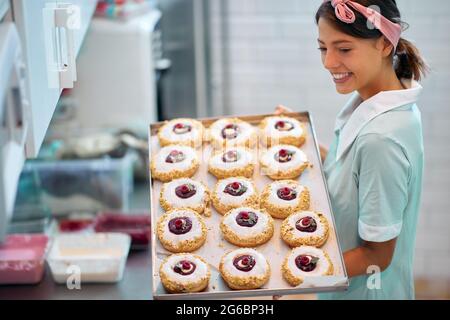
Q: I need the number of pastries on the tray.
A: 15